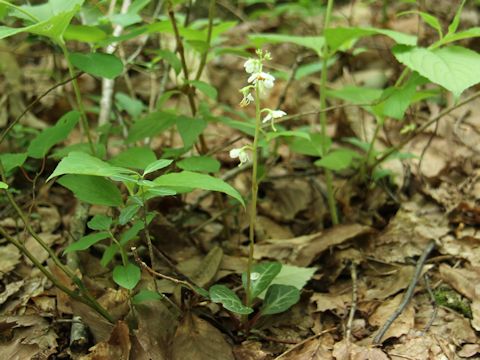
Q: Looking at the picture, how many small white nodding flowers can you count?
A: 5